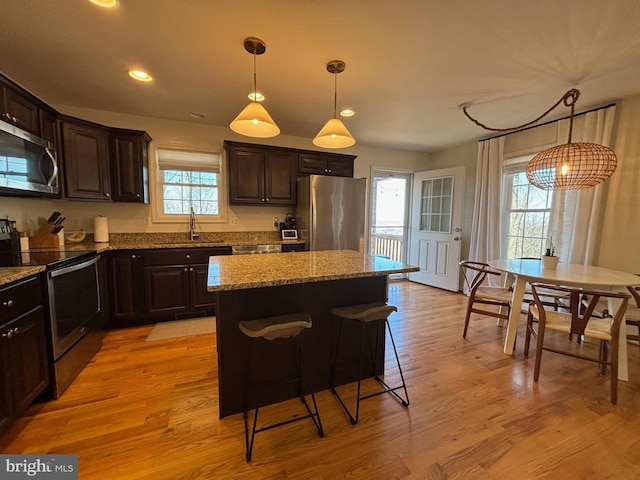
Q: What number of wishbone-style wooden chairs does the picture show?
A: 4